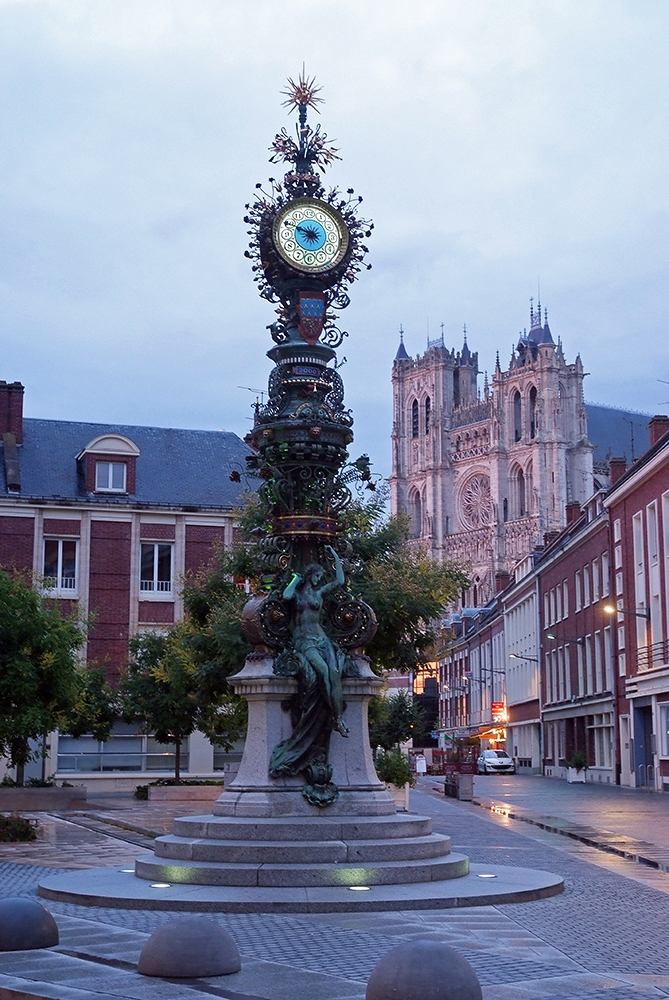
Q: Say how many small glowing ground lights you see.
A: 4